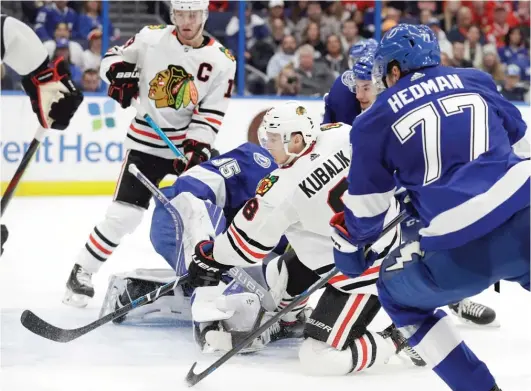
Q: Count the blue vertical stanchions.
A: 3